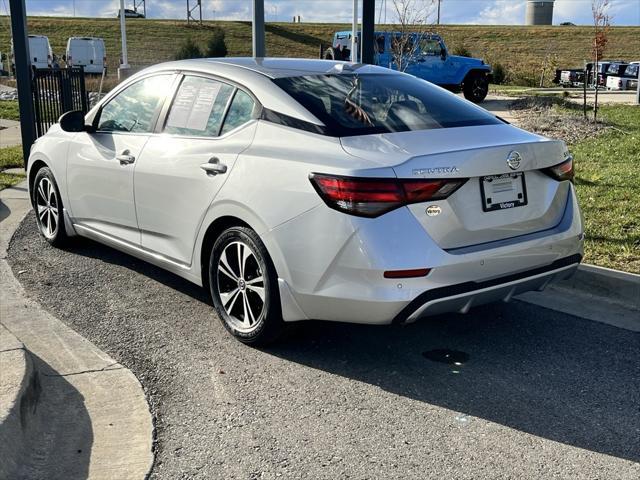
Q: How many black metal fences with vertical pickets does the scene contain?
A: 1